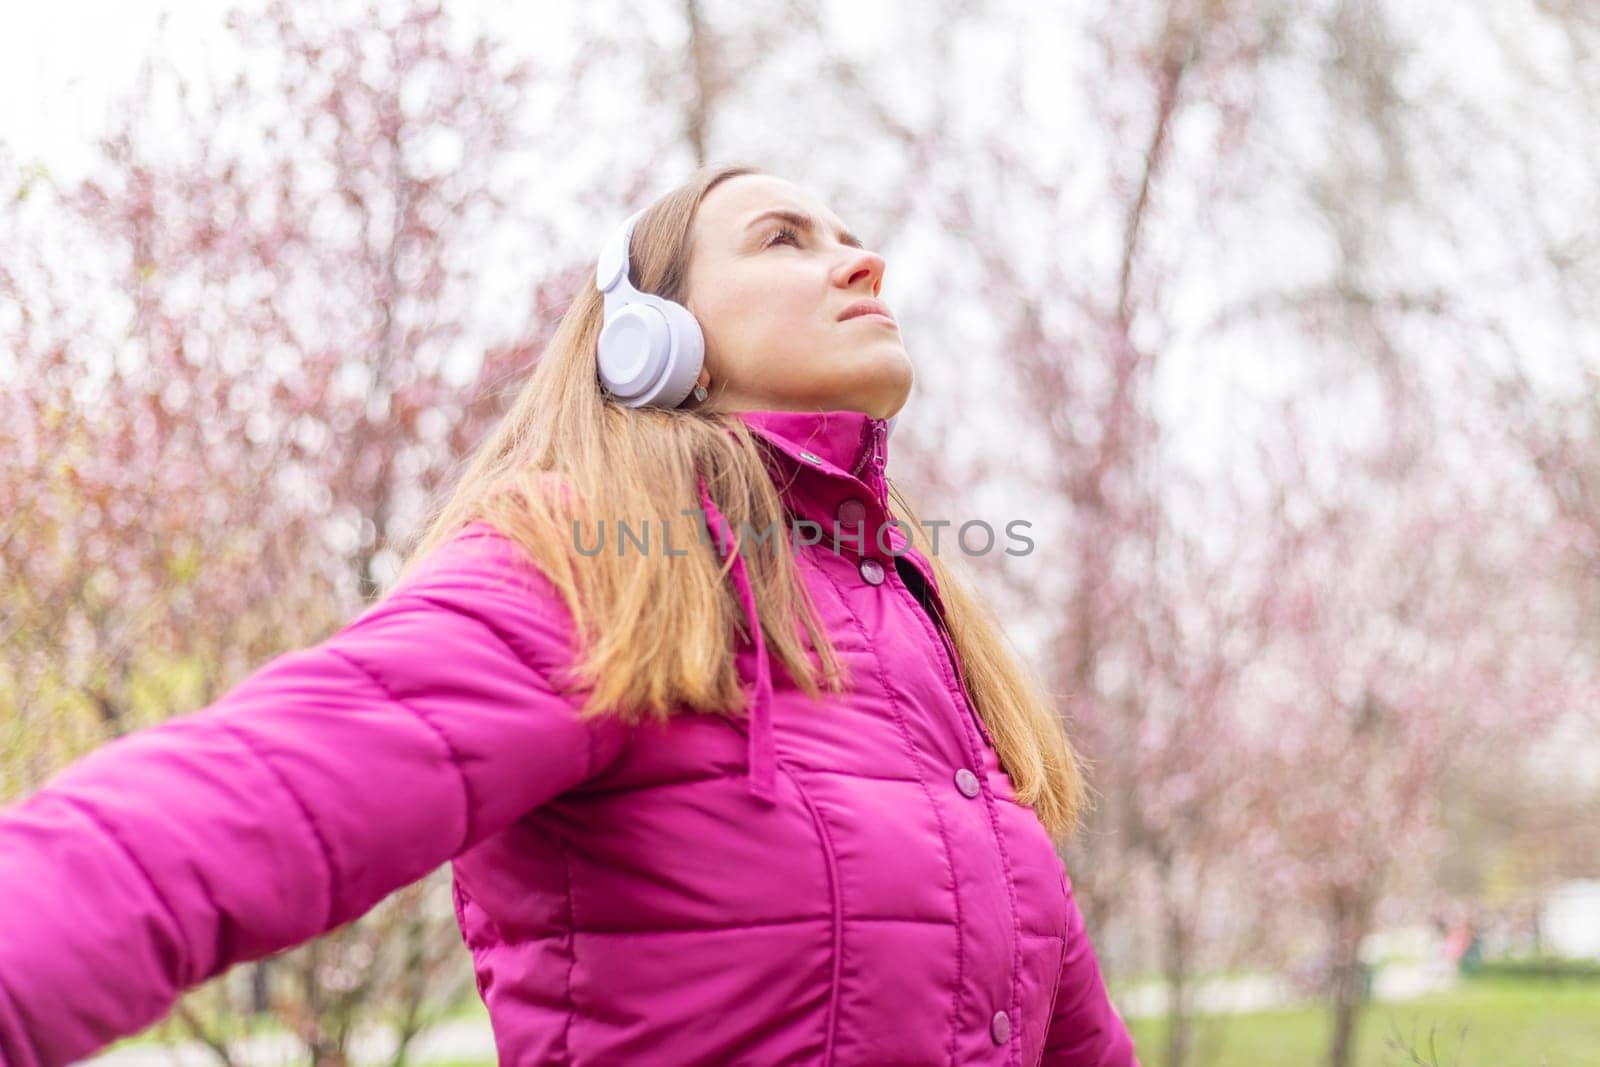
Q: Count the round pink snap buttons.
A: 4